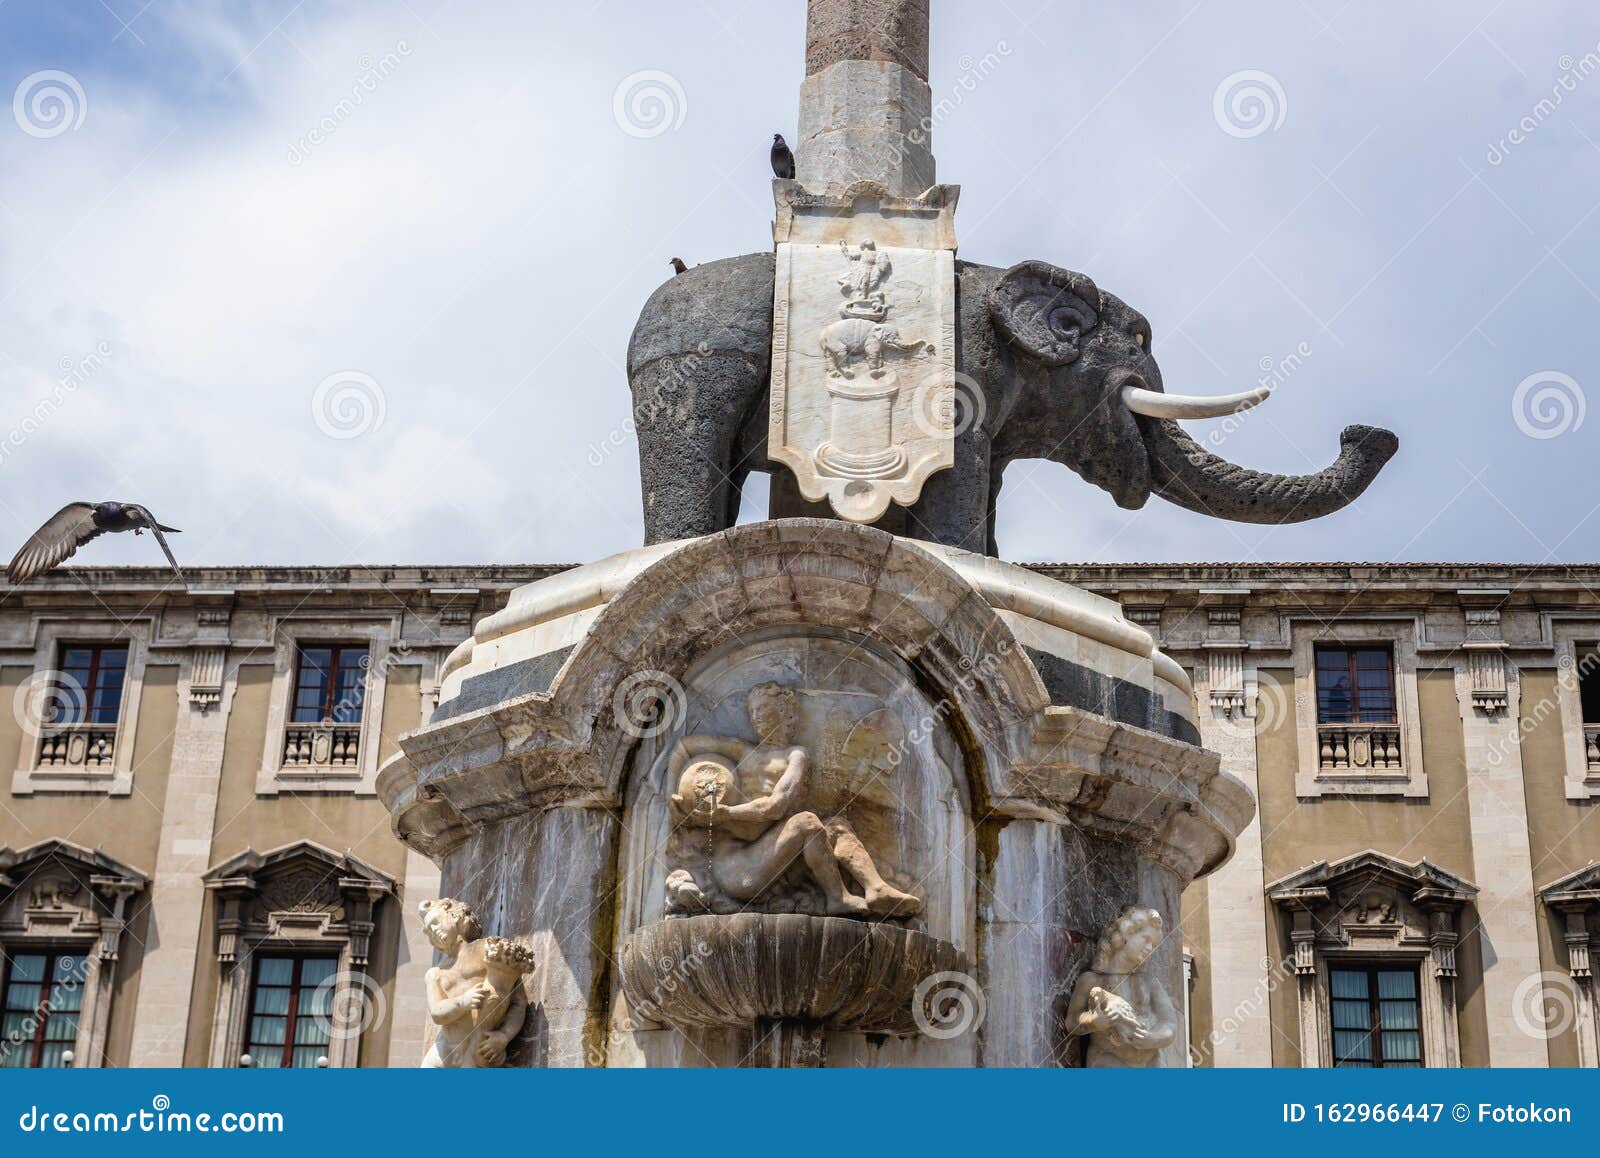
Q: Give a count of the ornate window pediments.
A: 4